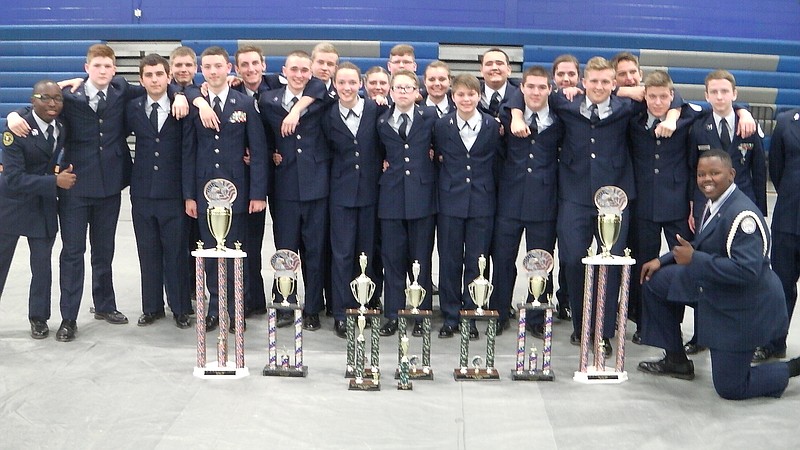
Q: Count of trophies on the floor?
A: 9